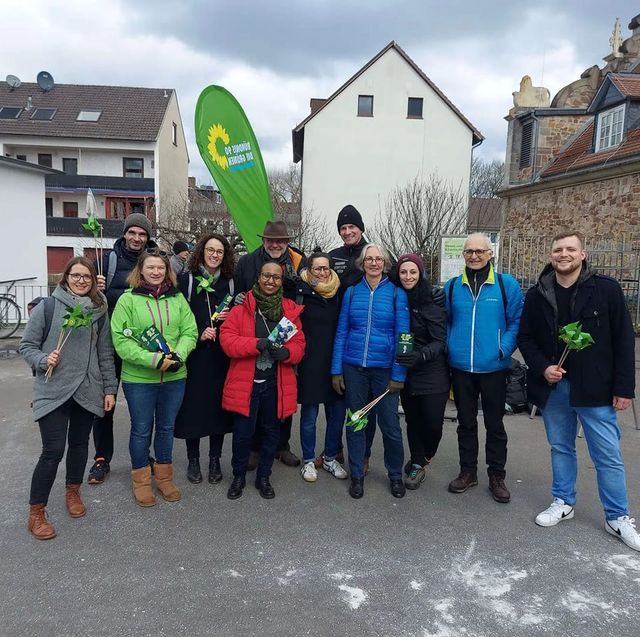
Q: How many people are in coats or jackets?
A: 12